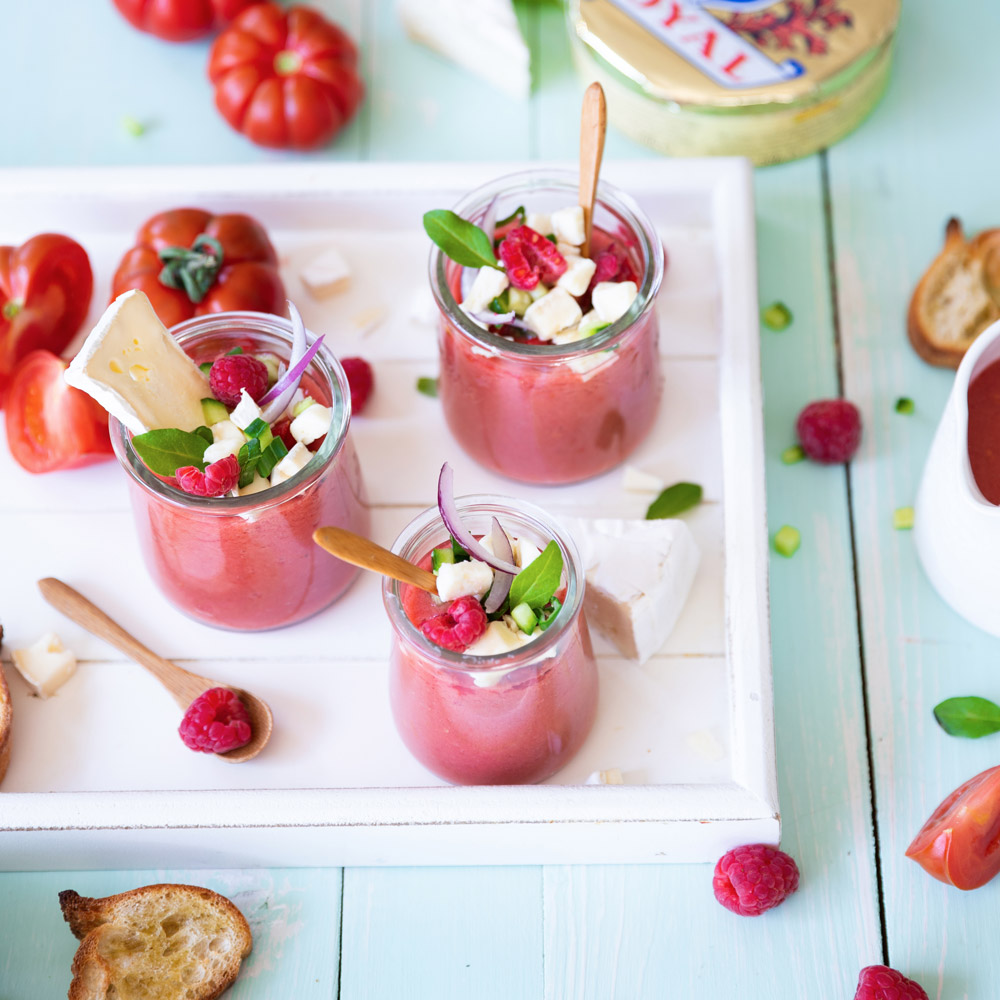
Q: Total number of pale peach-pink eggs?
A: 0